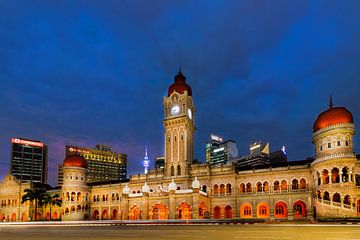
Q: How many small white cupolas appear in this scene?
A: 4